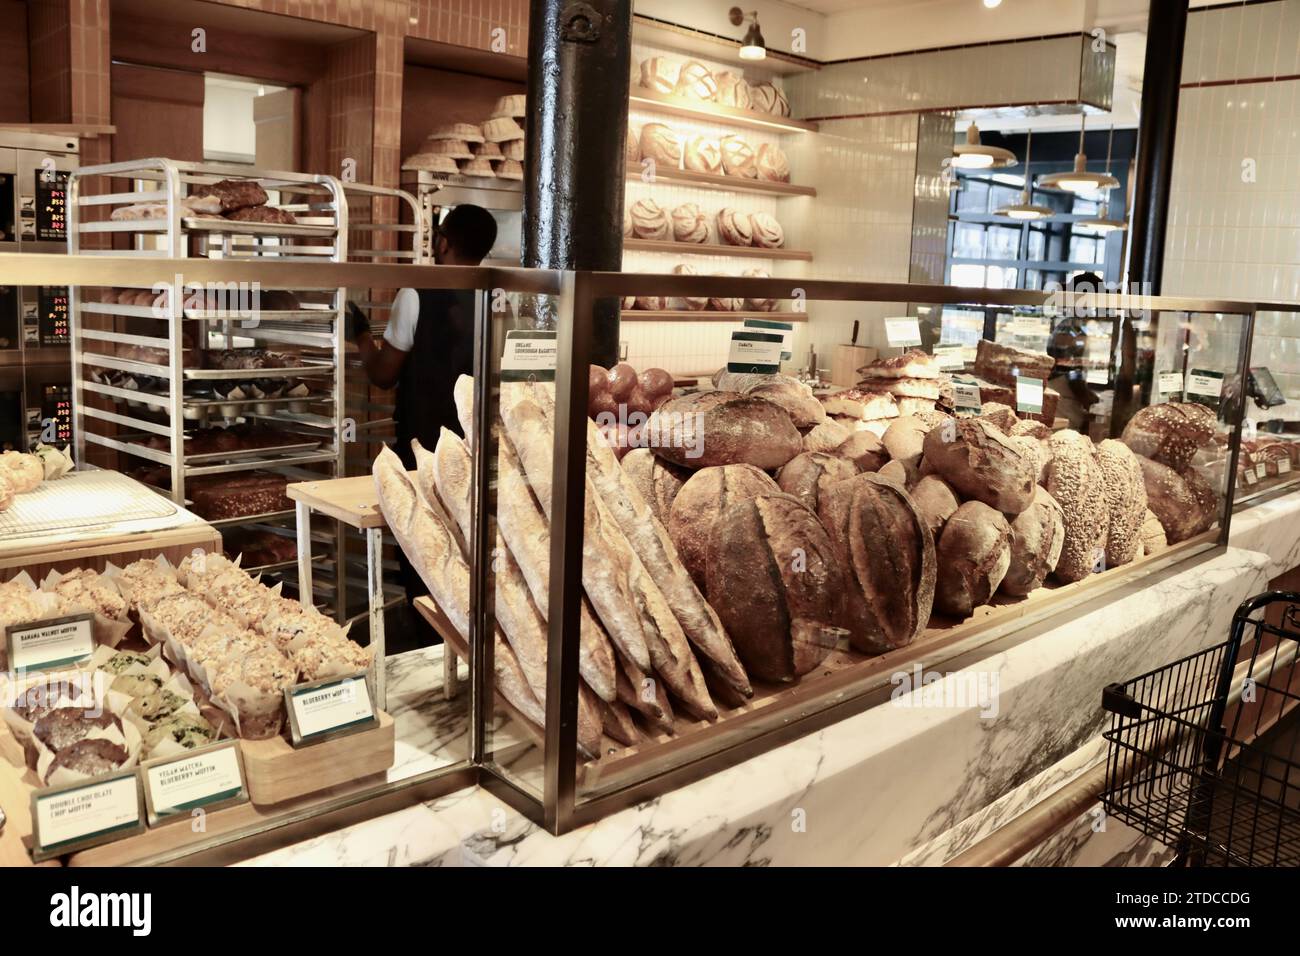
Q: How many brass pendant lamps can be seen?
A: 4